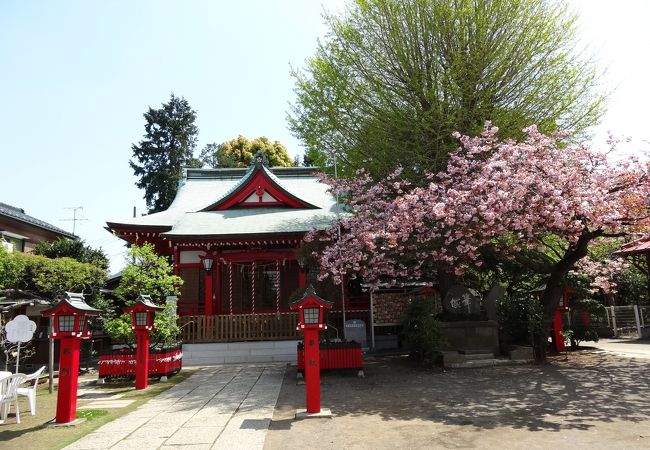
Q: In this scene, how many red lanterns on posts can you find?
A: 4